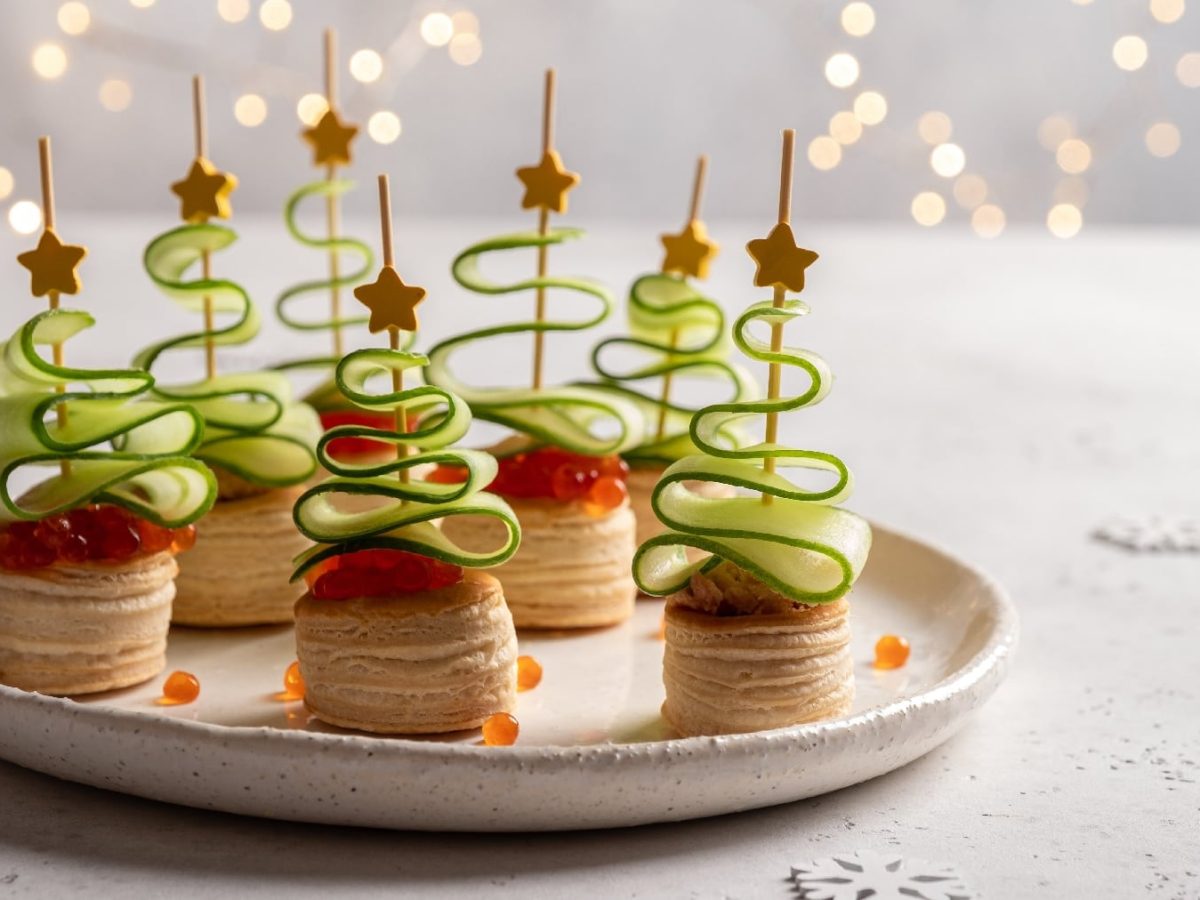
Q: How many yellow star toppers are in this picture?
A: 7